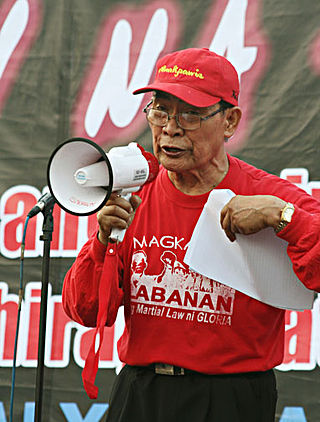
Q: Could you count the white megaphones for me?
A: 1